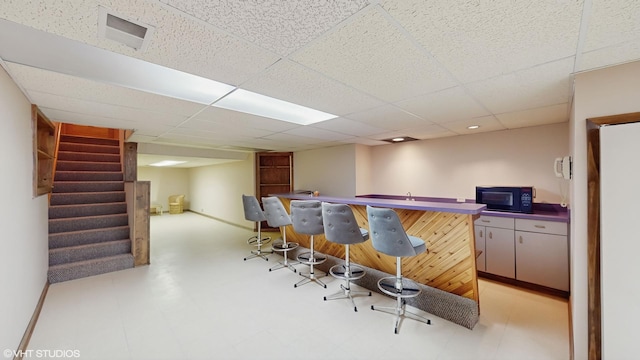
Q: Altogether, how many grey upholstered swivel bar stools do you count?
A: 5